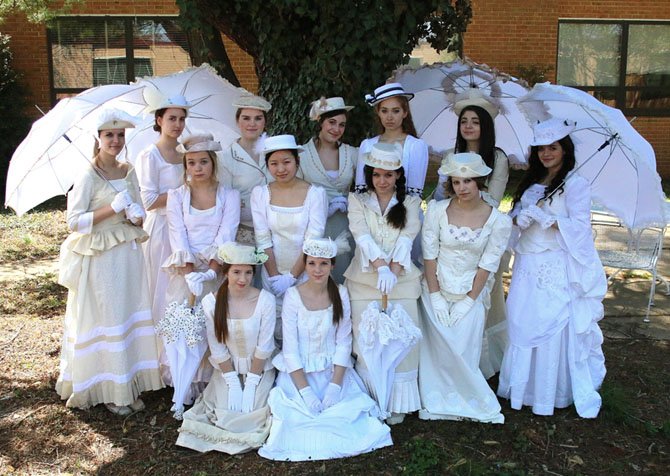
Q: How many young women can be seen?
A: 13